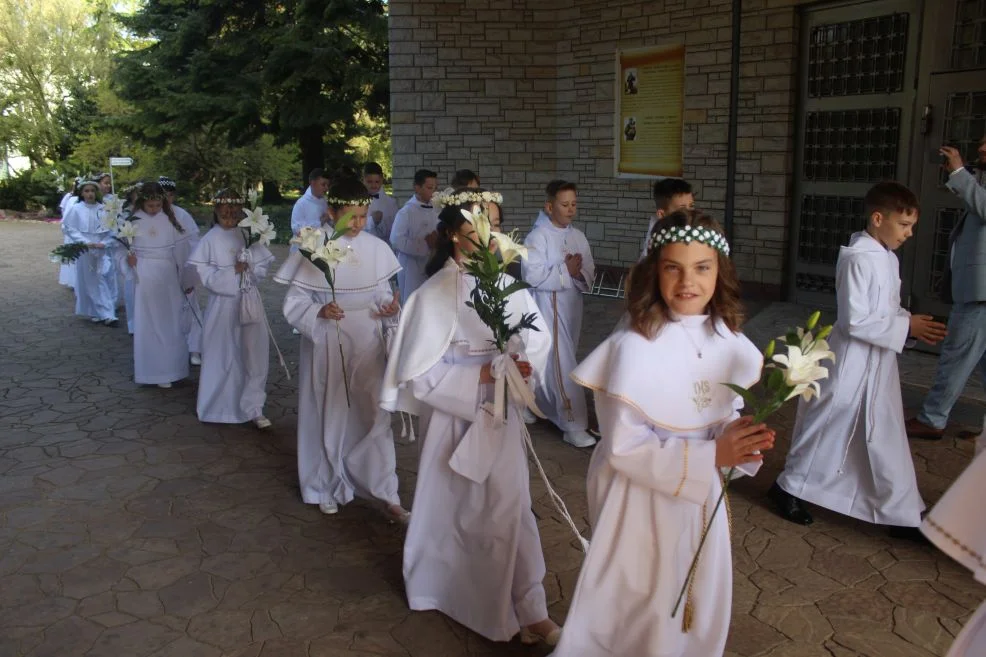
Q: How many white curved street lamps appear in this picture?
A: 0